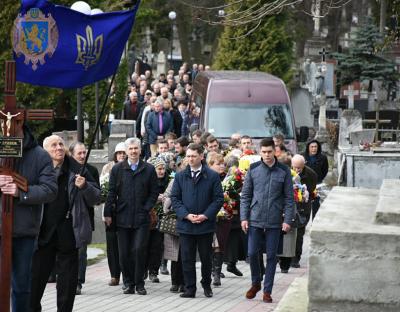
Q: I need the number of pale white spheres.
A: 4